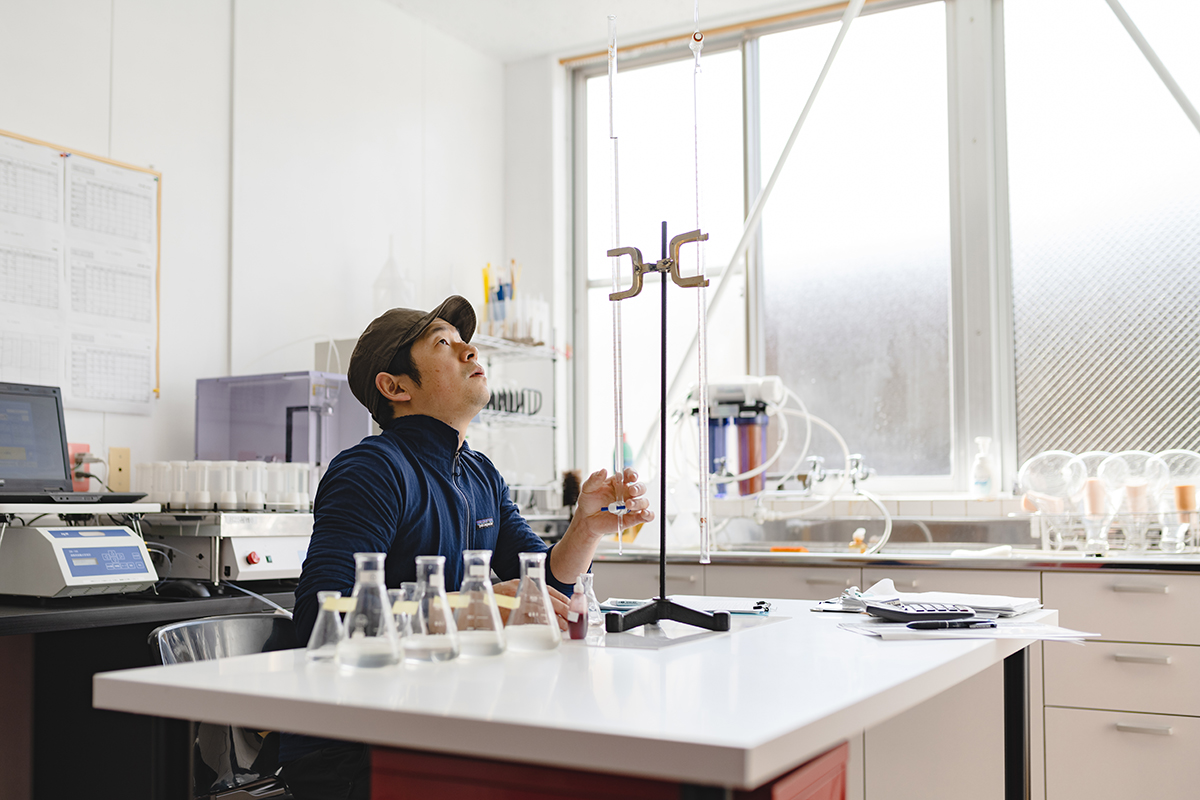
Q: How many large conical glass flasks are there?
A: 4